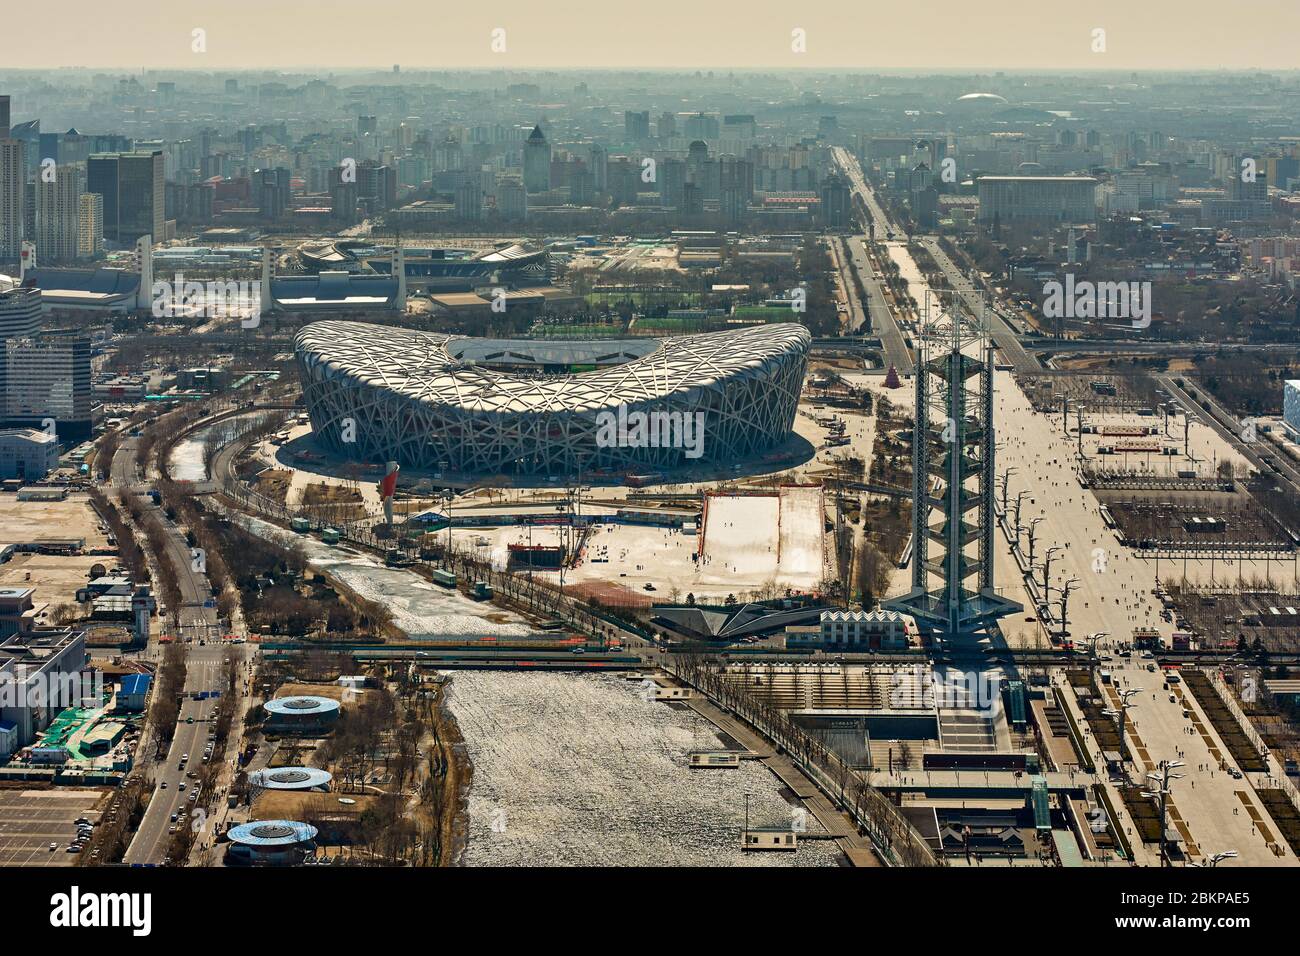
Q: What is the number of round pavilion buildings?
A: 3